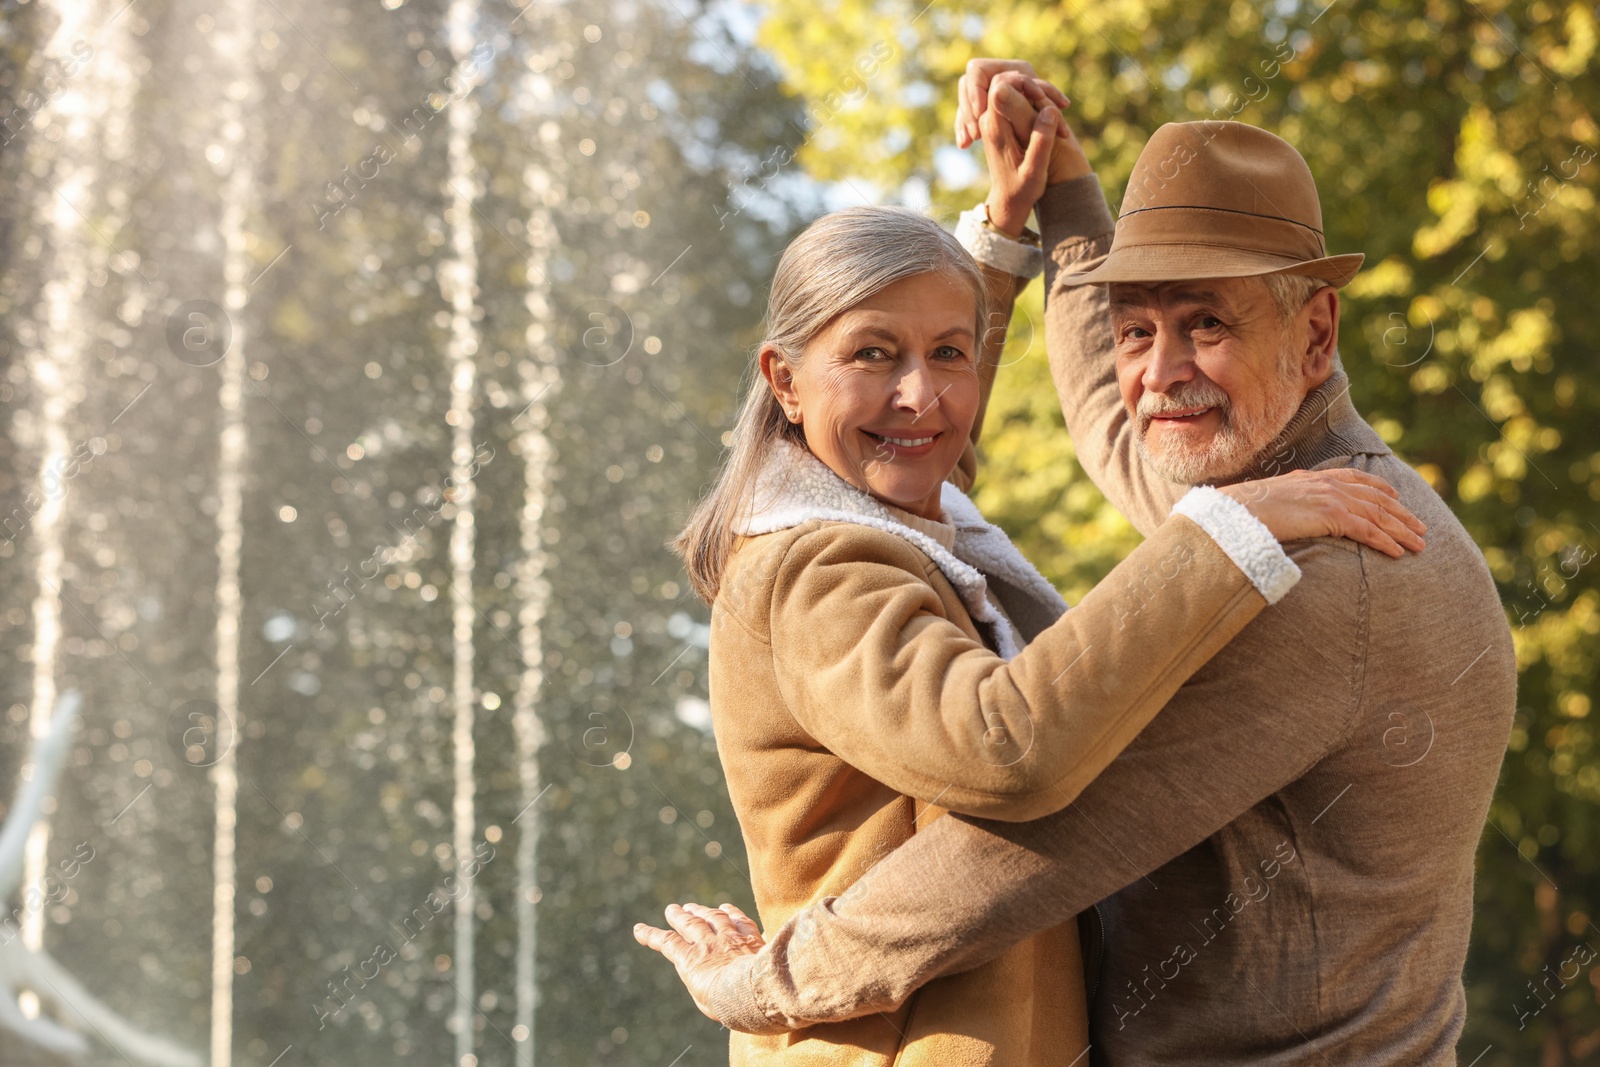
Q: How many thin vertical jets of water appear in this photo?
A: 4